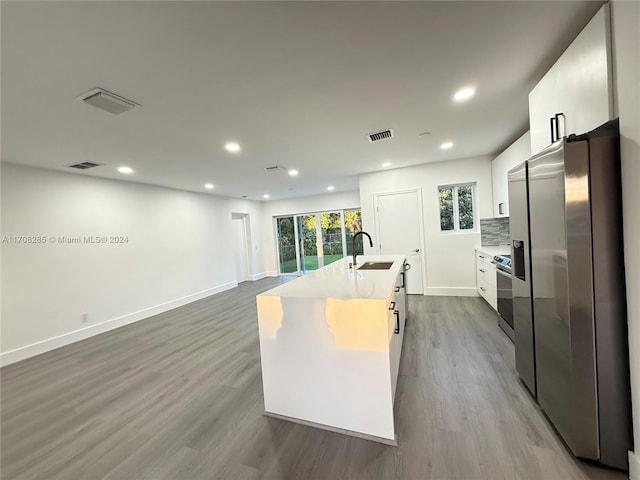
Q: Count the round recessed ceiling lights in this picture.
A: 9